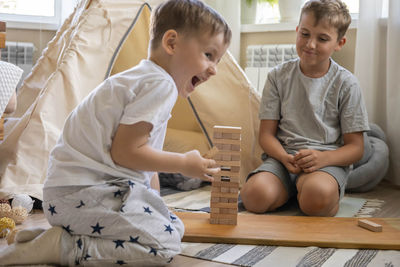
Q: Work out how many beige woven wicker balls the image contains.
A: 2